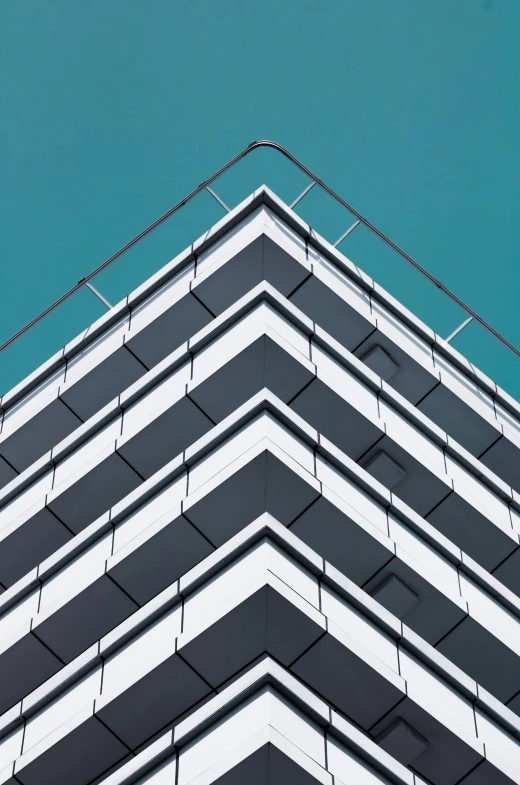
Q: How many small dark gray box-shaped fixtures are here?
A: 4